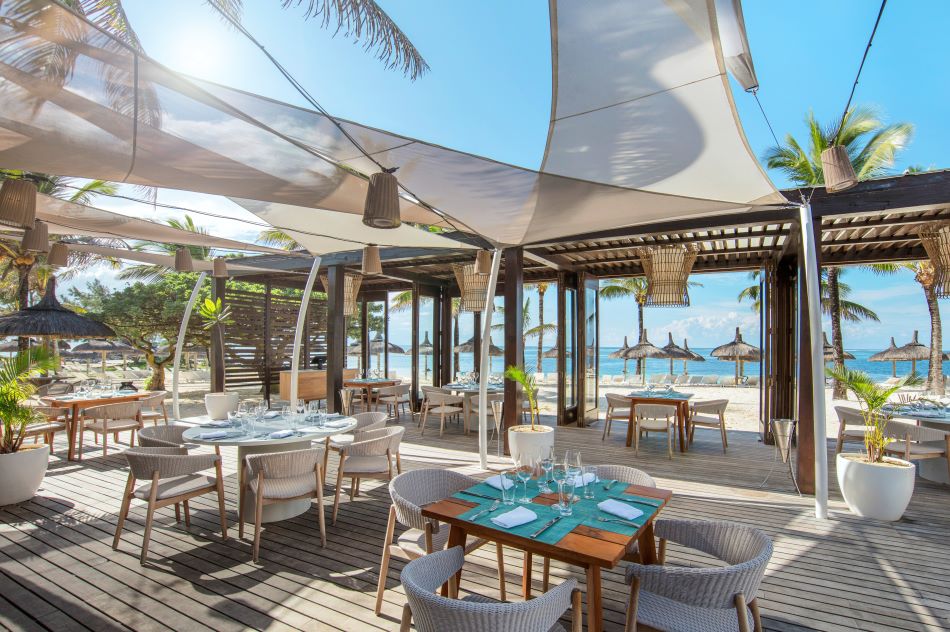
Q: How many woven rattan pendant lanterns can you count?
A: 13